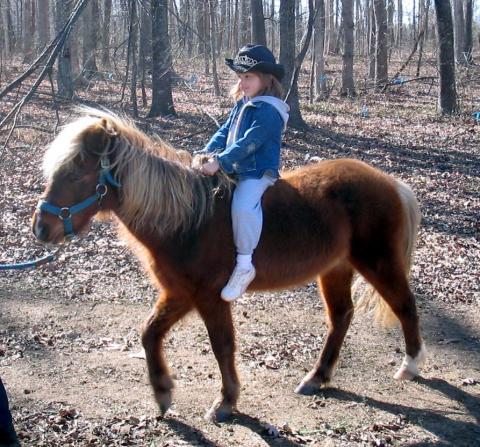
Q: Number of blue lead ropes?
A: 1